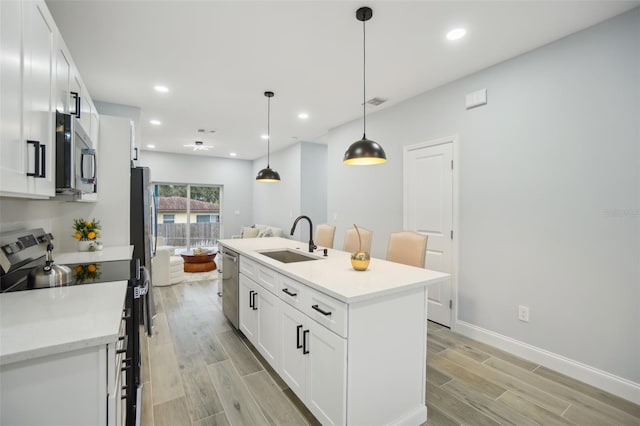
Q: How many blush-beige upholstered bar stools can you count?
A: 3